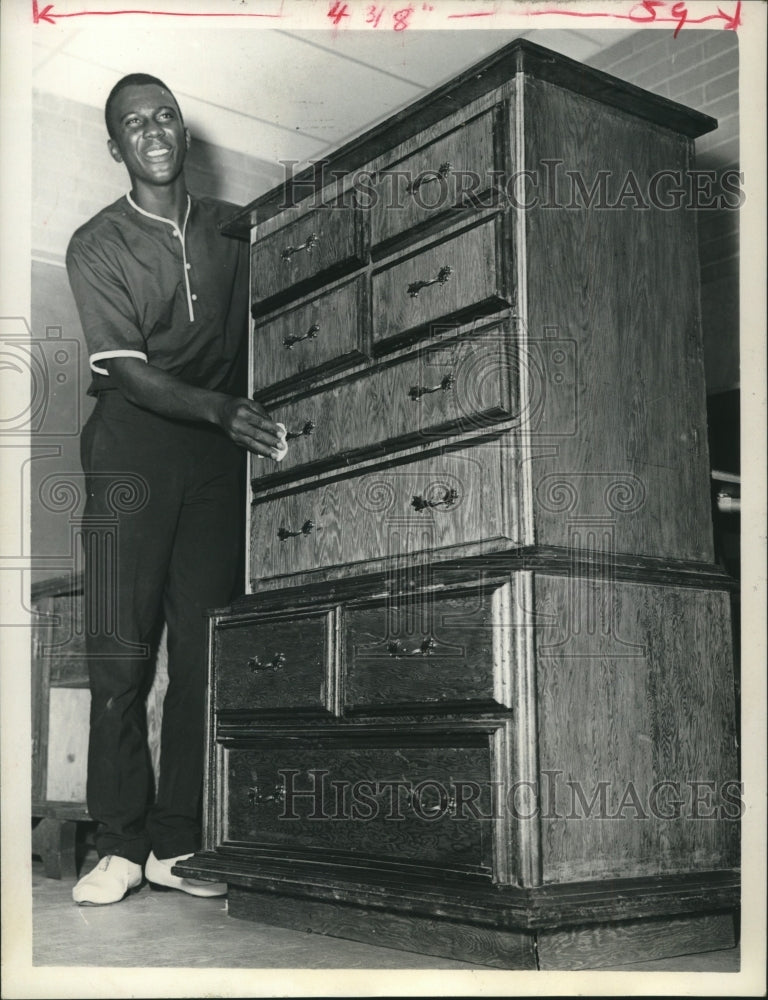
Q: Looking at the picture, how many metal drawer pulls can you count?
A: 12